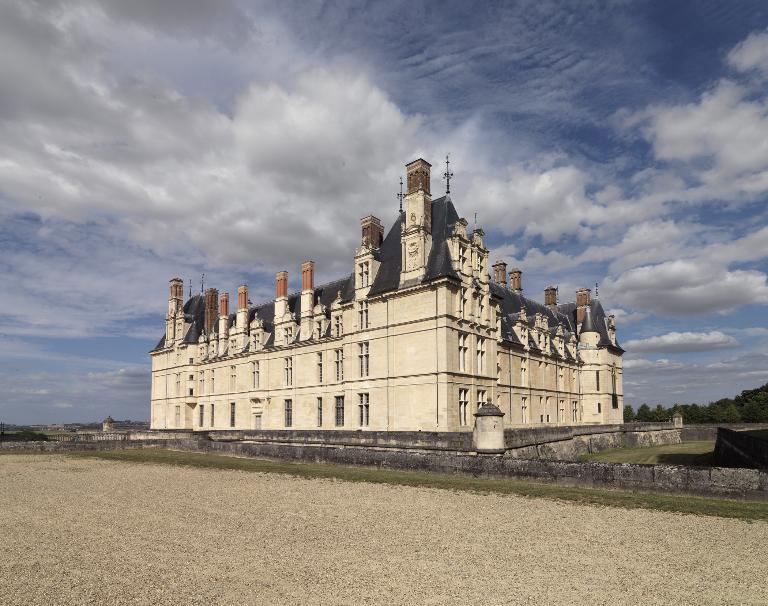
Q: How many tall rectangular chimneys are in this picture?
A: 12